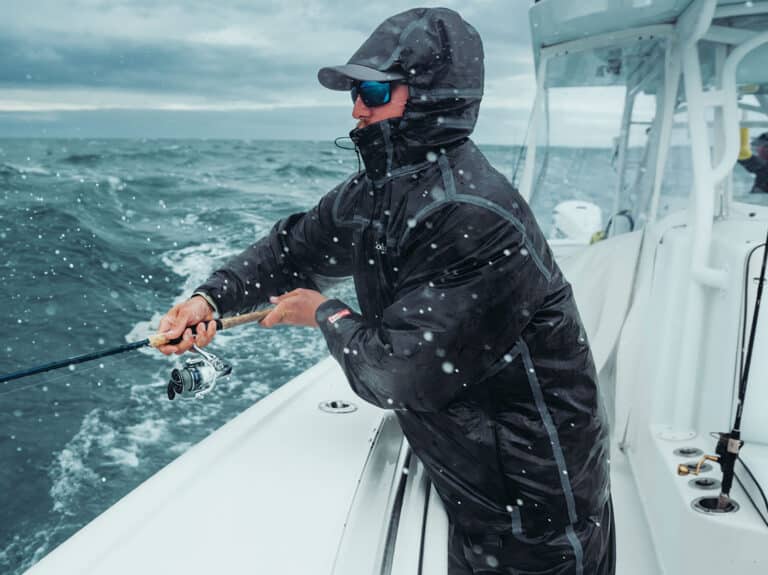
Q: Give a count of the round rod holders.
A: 5